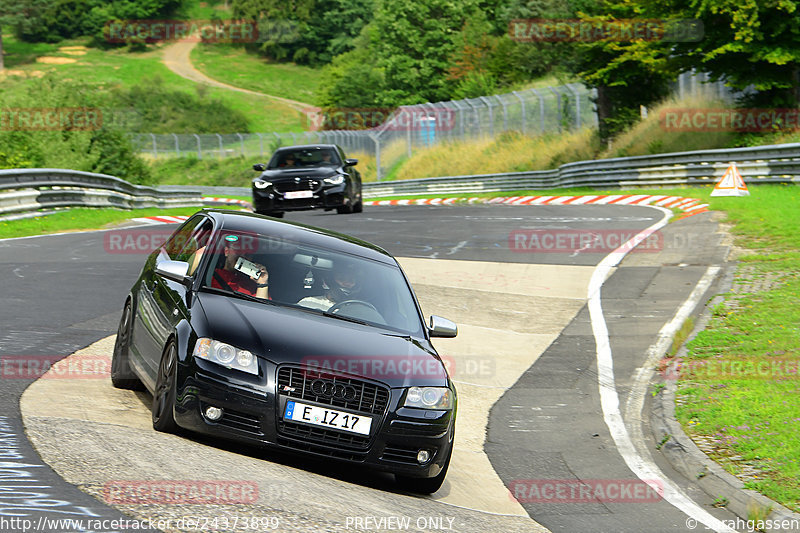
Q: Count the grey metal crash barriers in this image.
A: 2